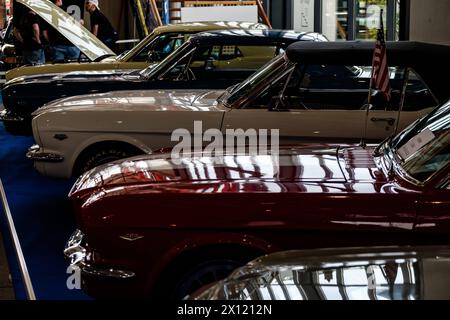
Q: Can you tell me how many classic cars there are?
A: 5